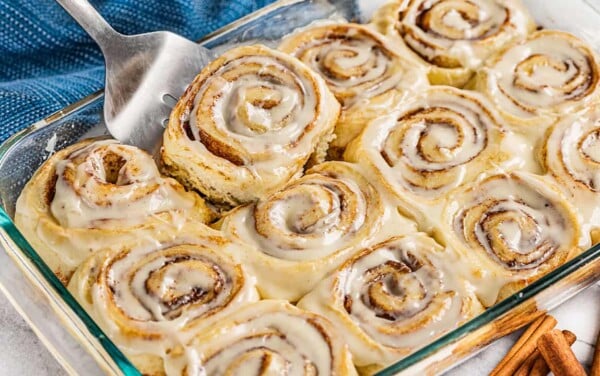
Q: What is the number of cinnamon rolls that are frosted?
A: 12